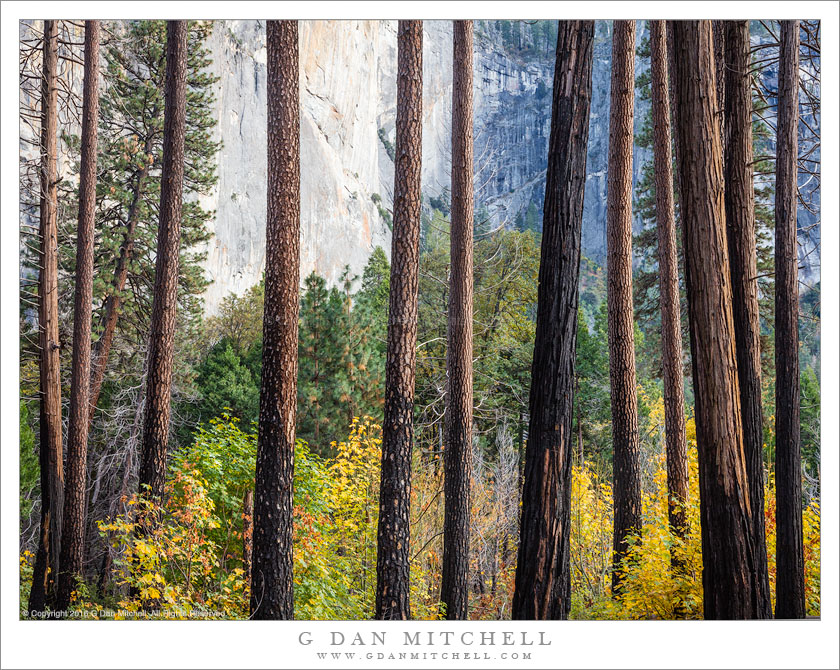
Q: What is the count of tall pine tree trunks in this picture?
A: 12